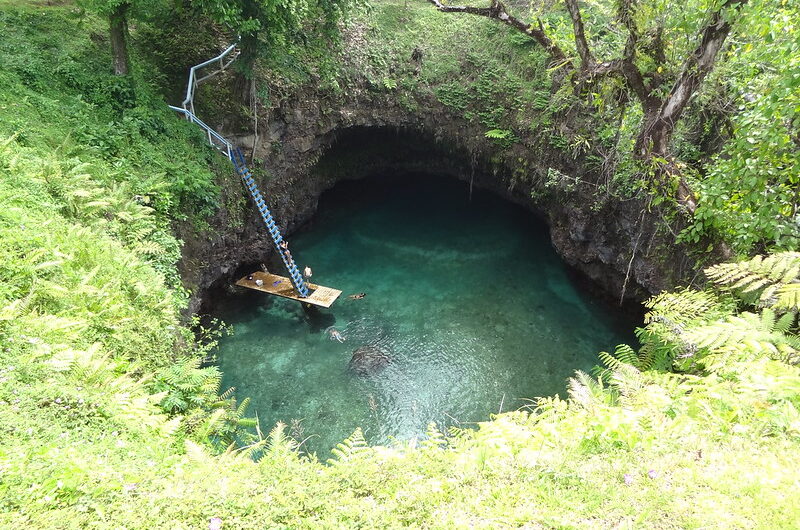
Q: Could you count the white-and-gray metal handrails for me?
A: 2